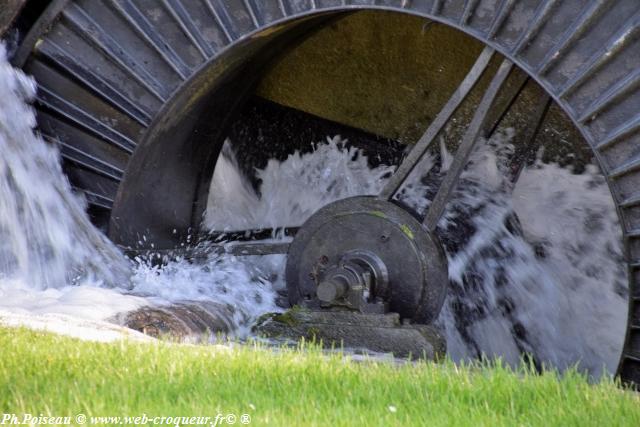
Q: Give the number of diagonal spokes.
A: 4